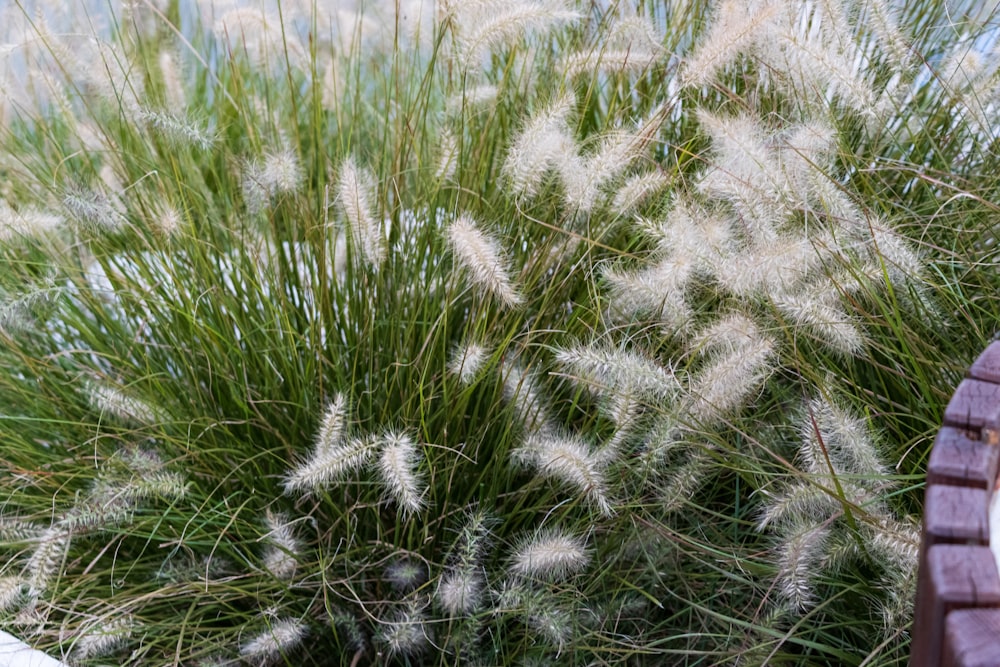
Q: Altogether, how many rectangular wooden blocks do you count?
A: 6